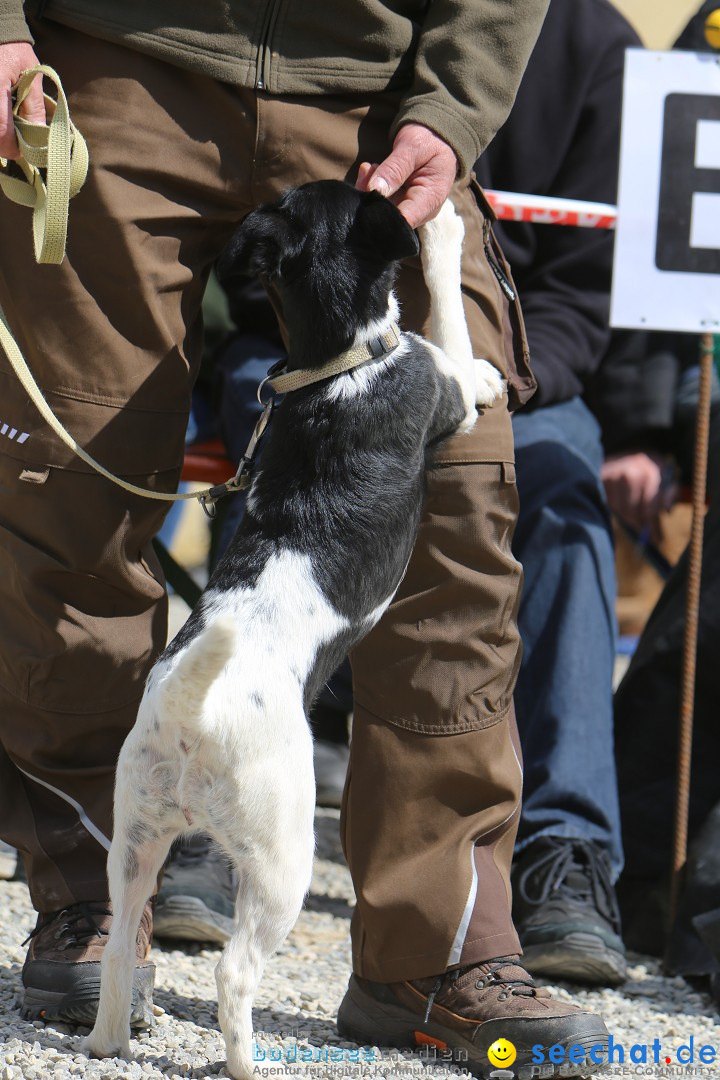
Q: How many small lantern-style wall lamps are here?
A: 0